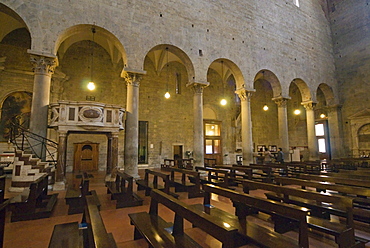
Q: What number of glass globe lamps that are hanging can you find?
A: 6